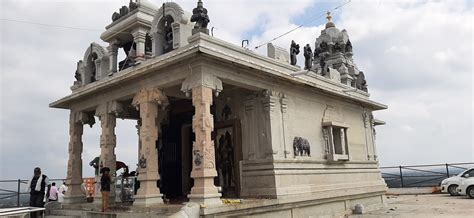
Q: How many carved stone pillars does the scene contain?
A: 4